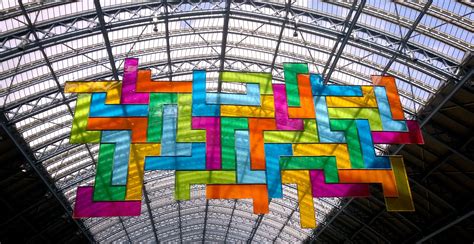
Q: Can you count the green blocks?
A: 12